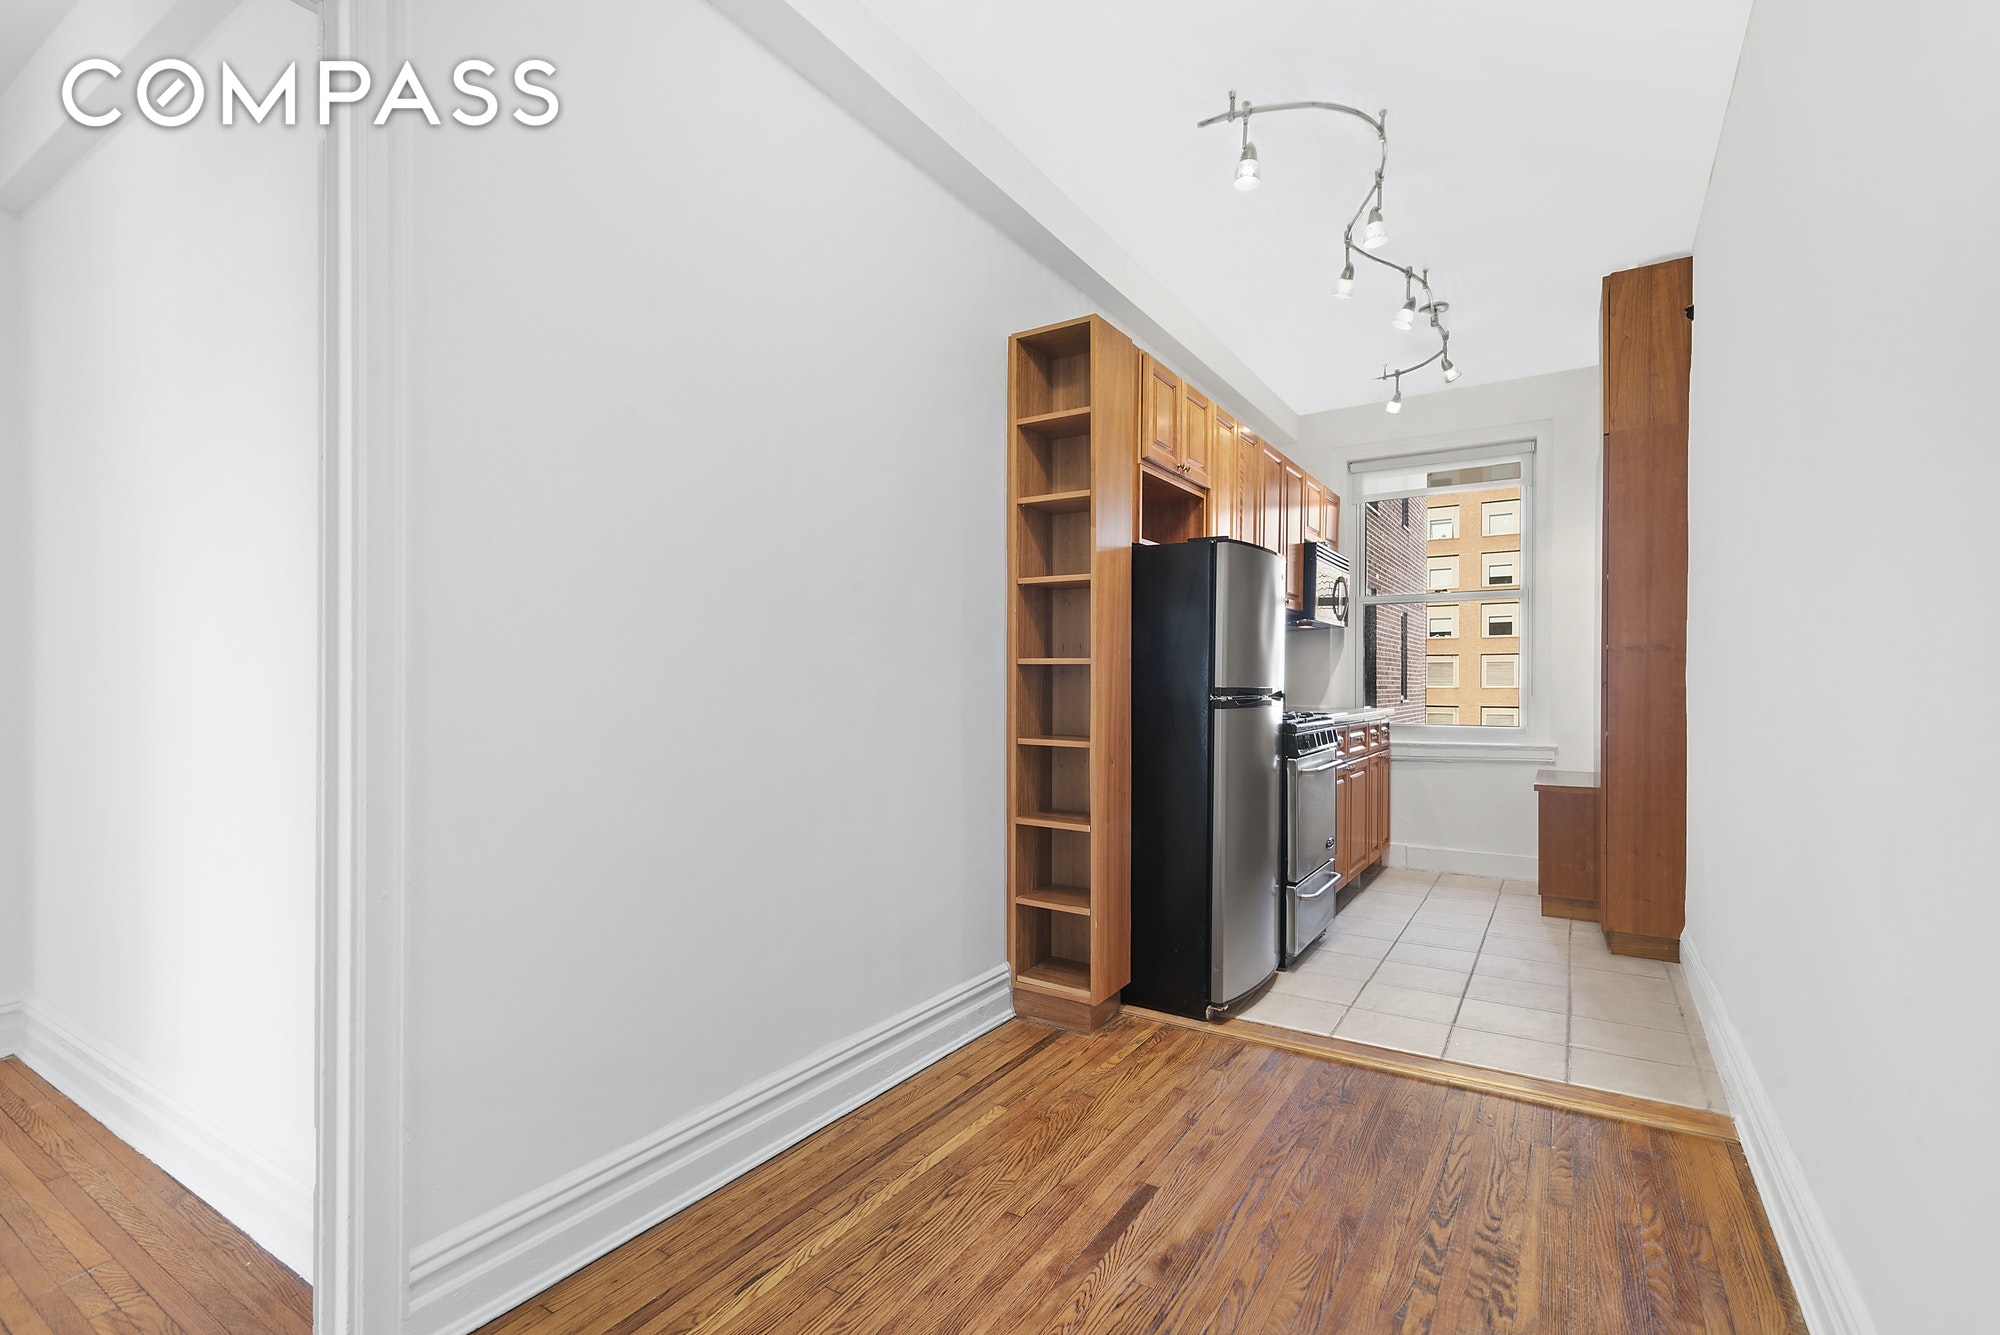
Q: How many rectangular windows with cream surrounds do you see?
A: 10